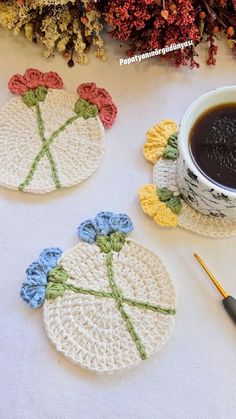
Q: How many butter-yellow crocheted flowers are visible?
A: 2